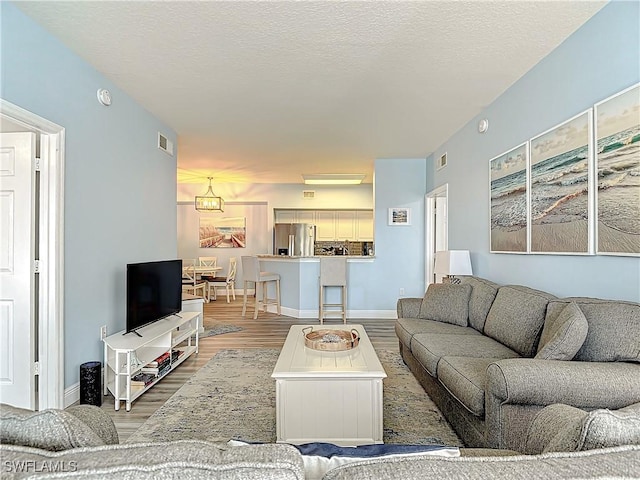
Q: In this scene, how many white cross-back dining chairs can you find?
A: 3